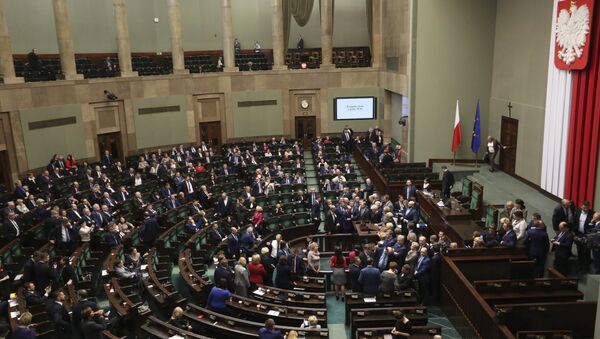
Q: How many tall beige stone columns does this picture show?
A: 7